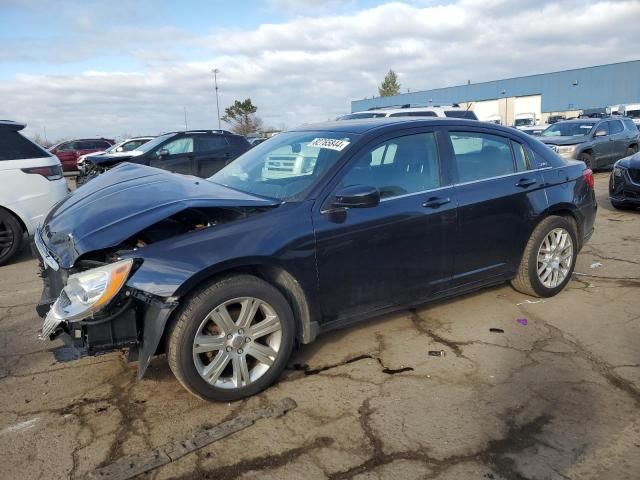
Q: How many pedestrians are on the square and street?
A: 0